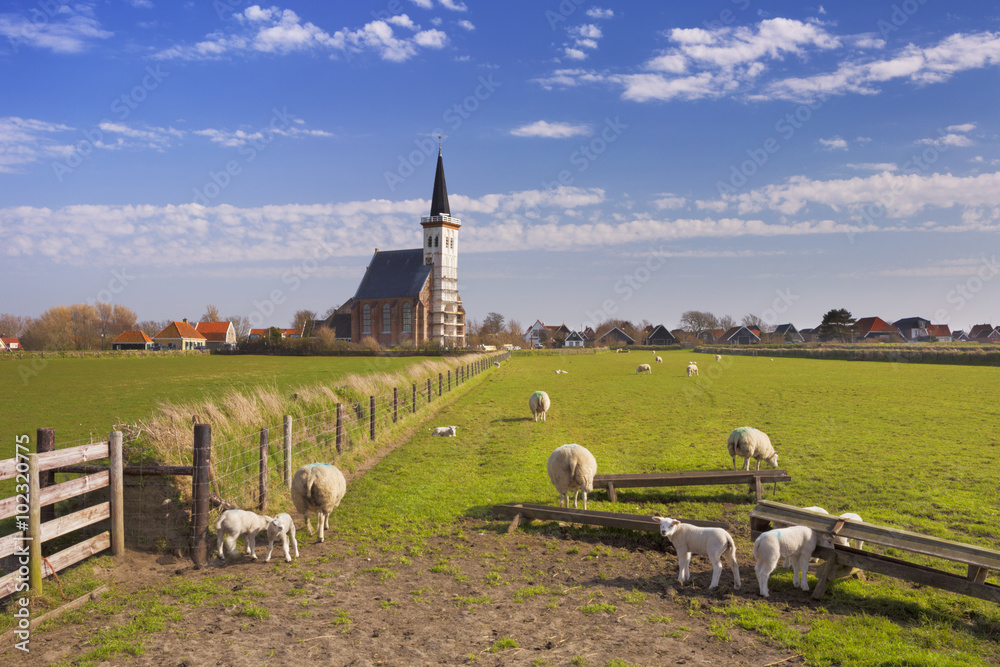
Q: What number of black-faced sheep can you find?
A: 0